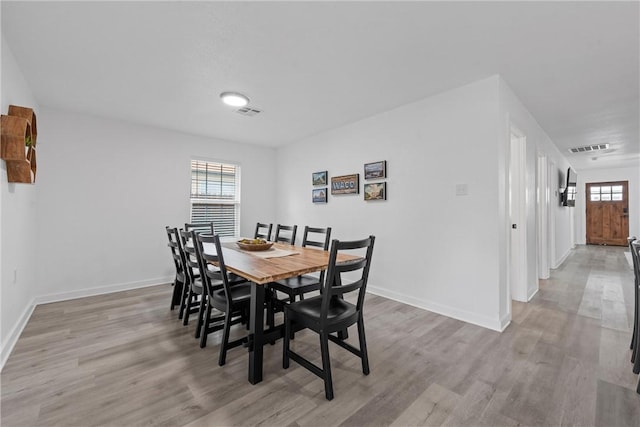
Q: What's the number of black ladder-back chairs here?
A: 8